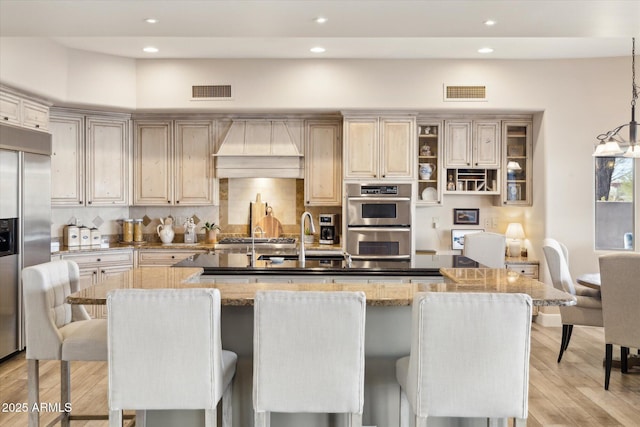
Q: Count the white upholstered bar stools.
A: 4